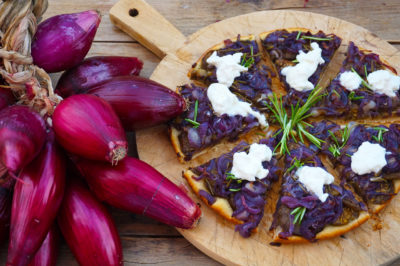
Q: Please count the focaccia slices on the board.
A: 7